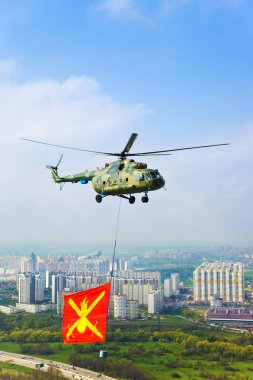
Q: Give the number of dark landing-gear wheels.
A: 3